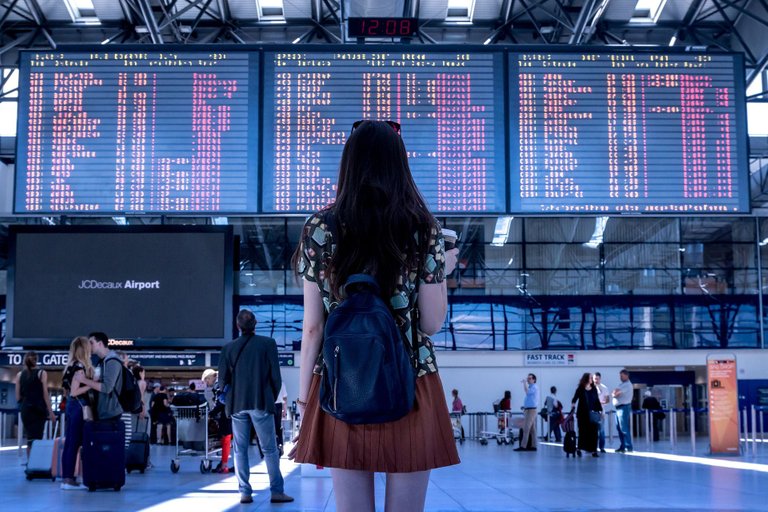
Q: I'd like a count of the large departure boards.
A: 3